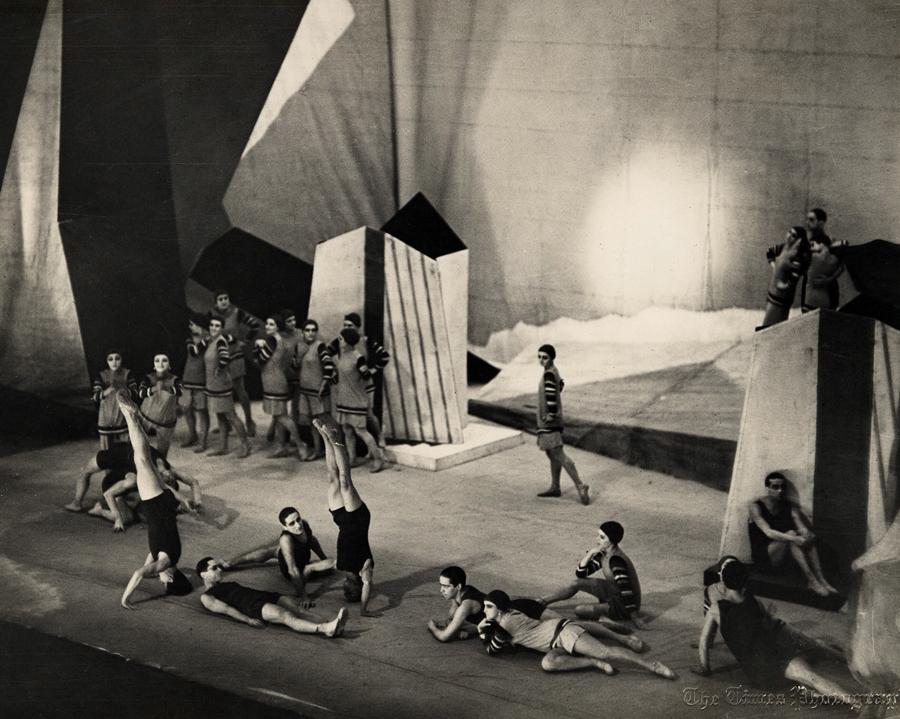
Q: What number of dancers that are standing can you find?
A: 14